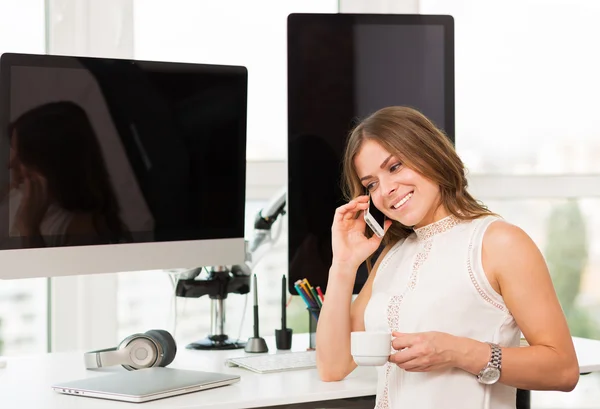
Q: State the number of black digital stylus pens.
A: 2